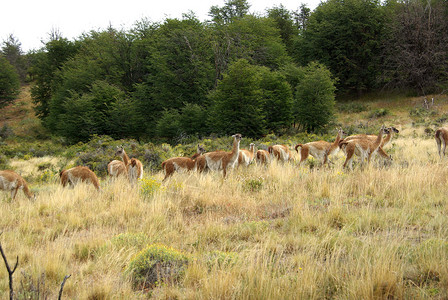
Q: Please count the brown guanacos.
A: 14